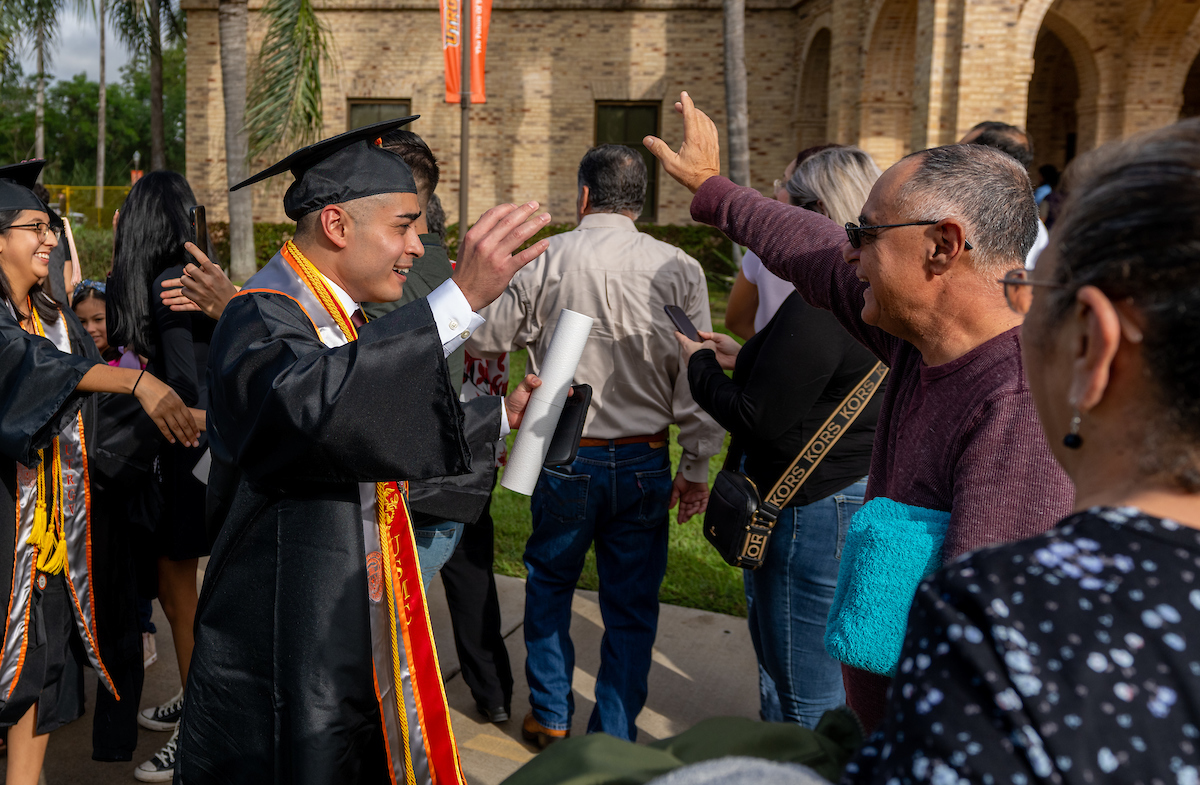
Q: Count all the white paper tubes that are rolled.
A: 1